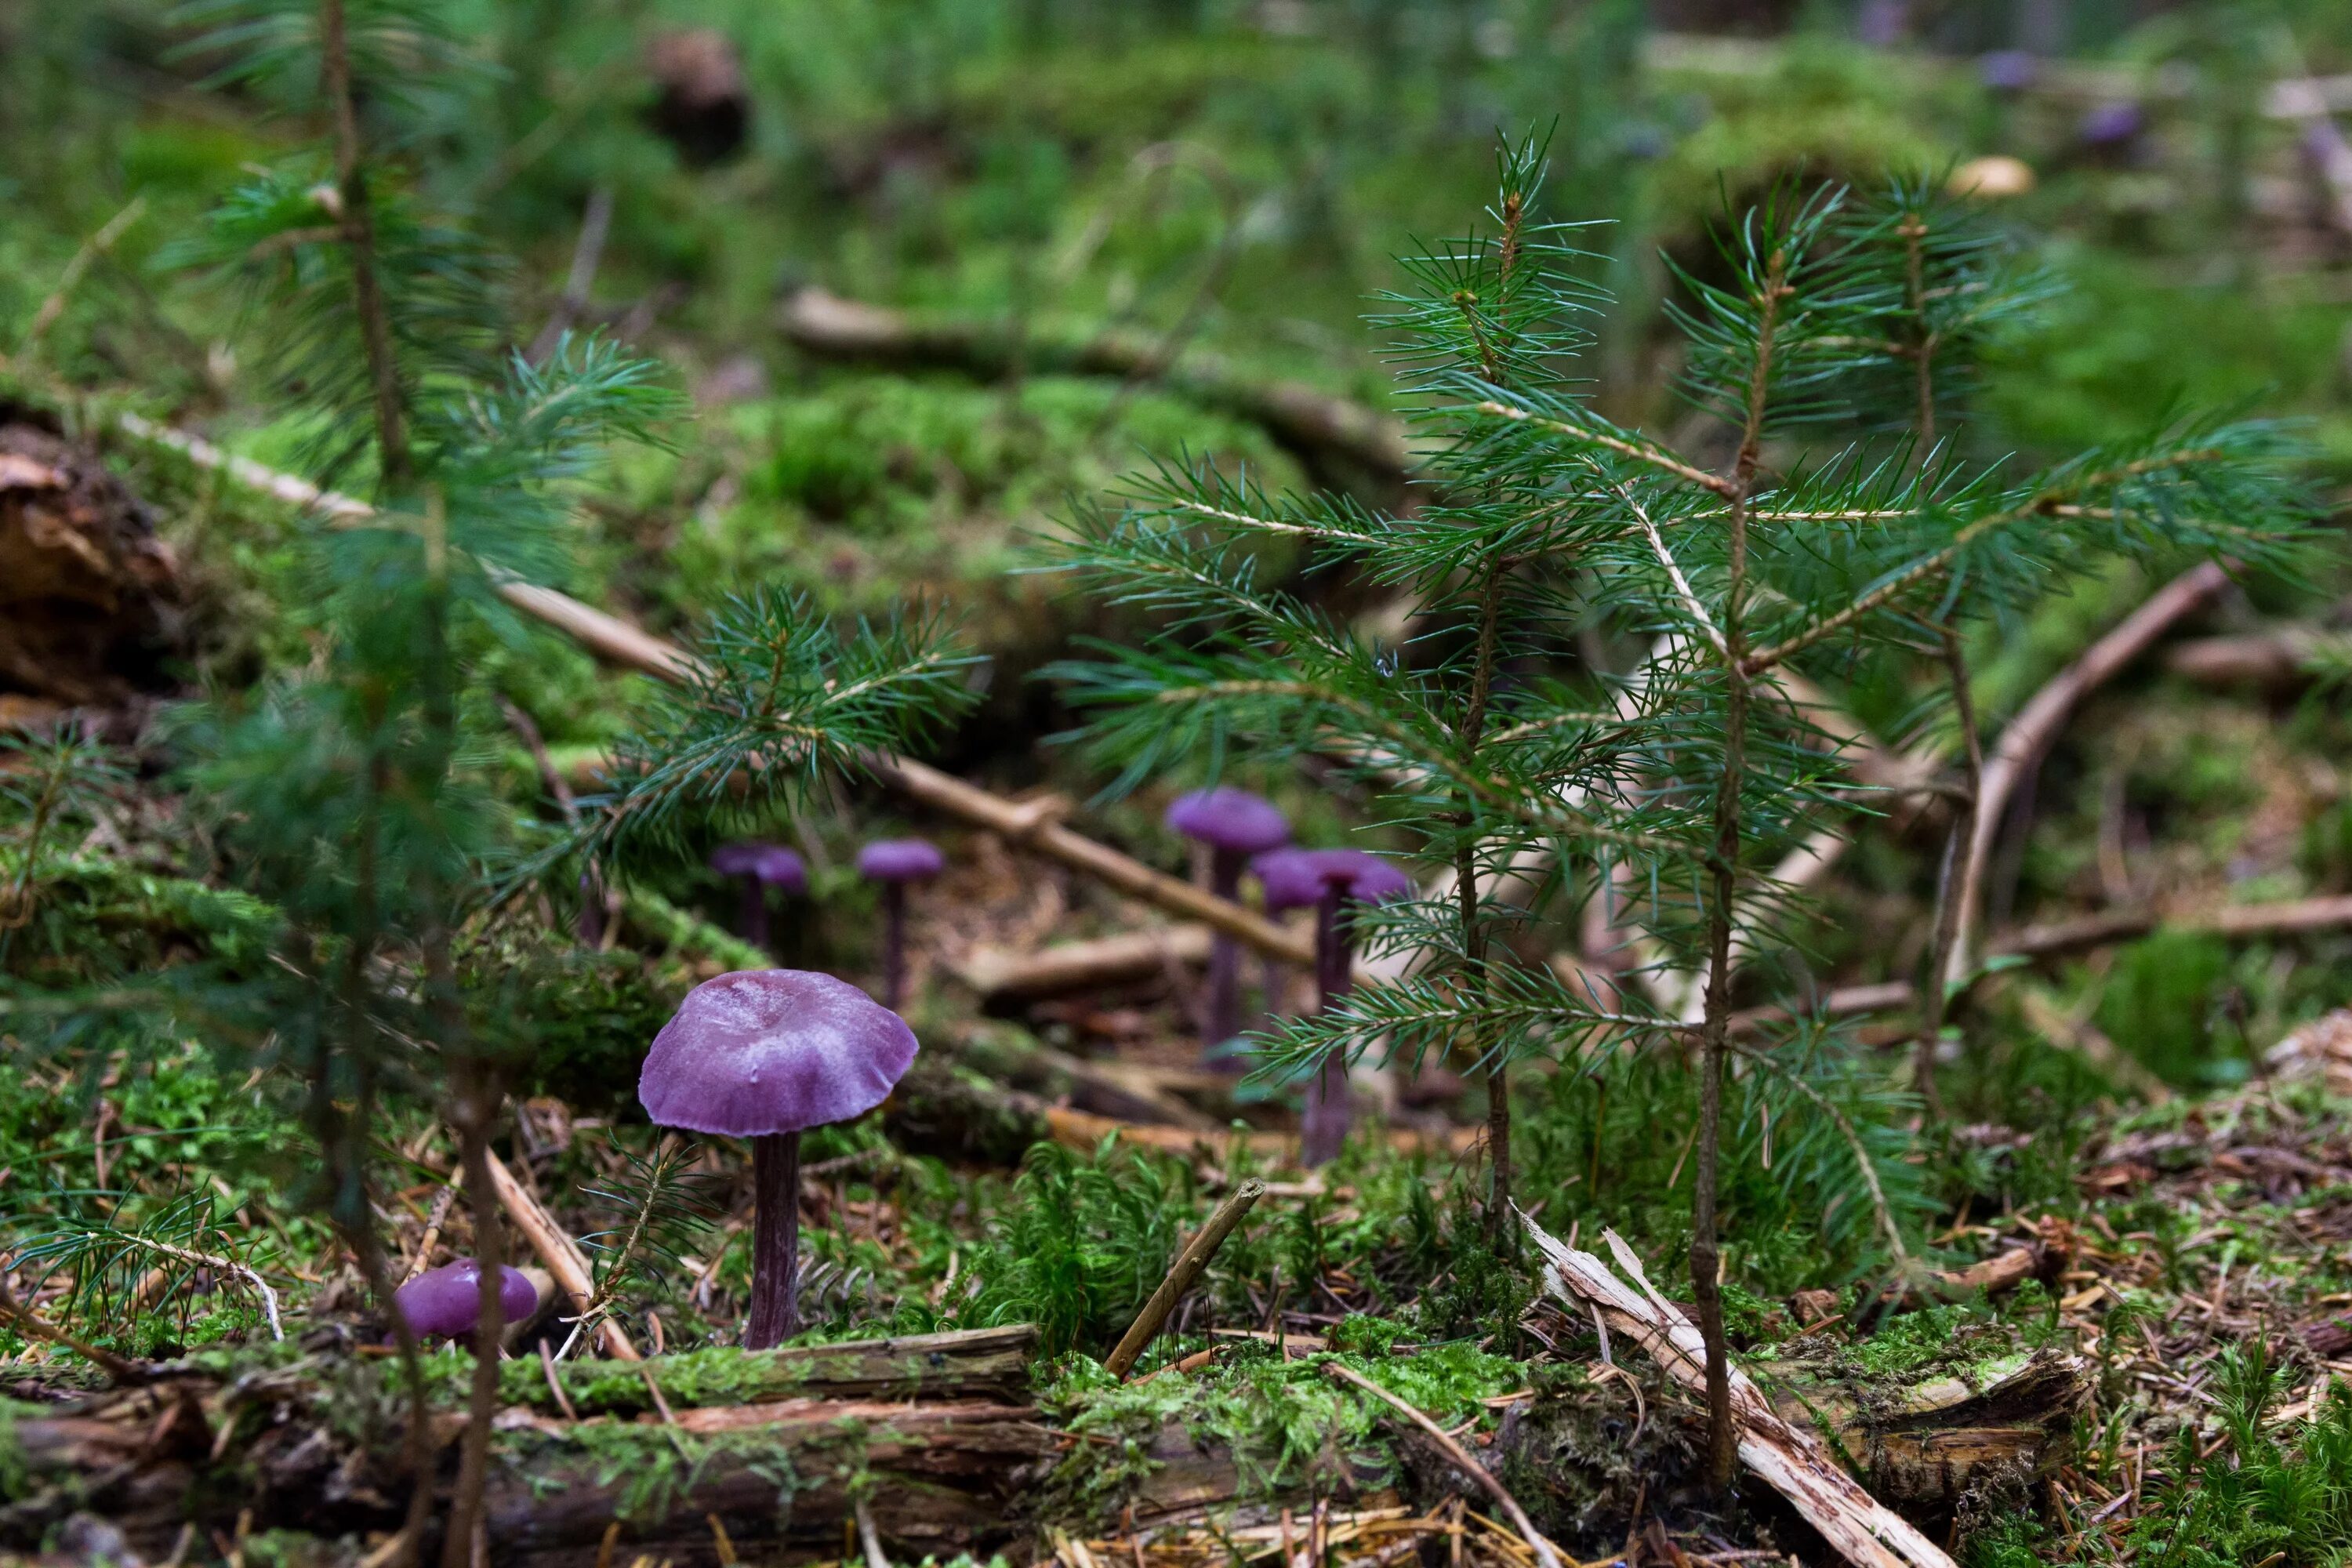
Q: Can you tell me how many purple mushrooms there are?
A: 7